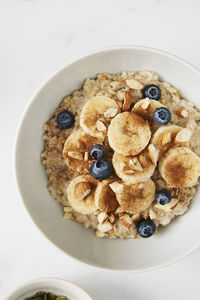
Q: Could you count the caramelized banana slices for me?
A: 10